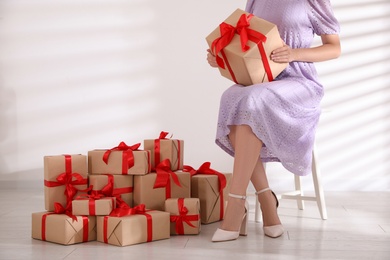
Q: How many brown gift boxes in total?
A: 11